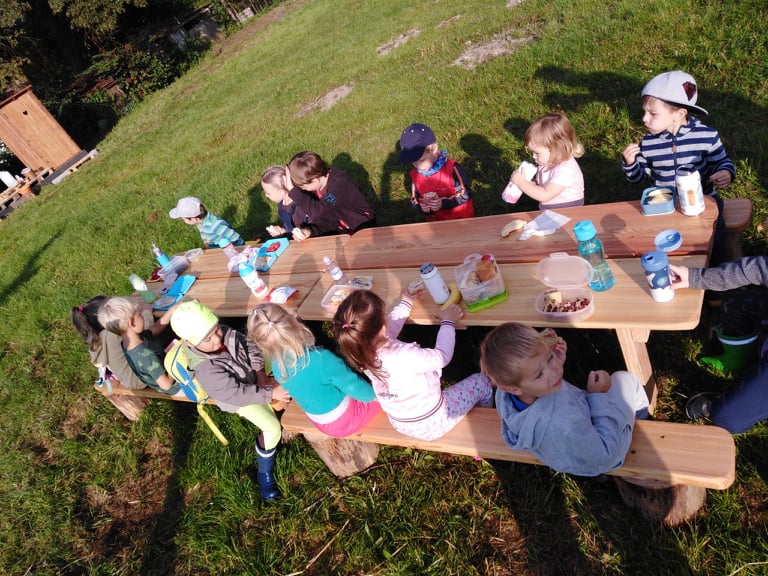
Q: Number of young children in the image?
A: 12